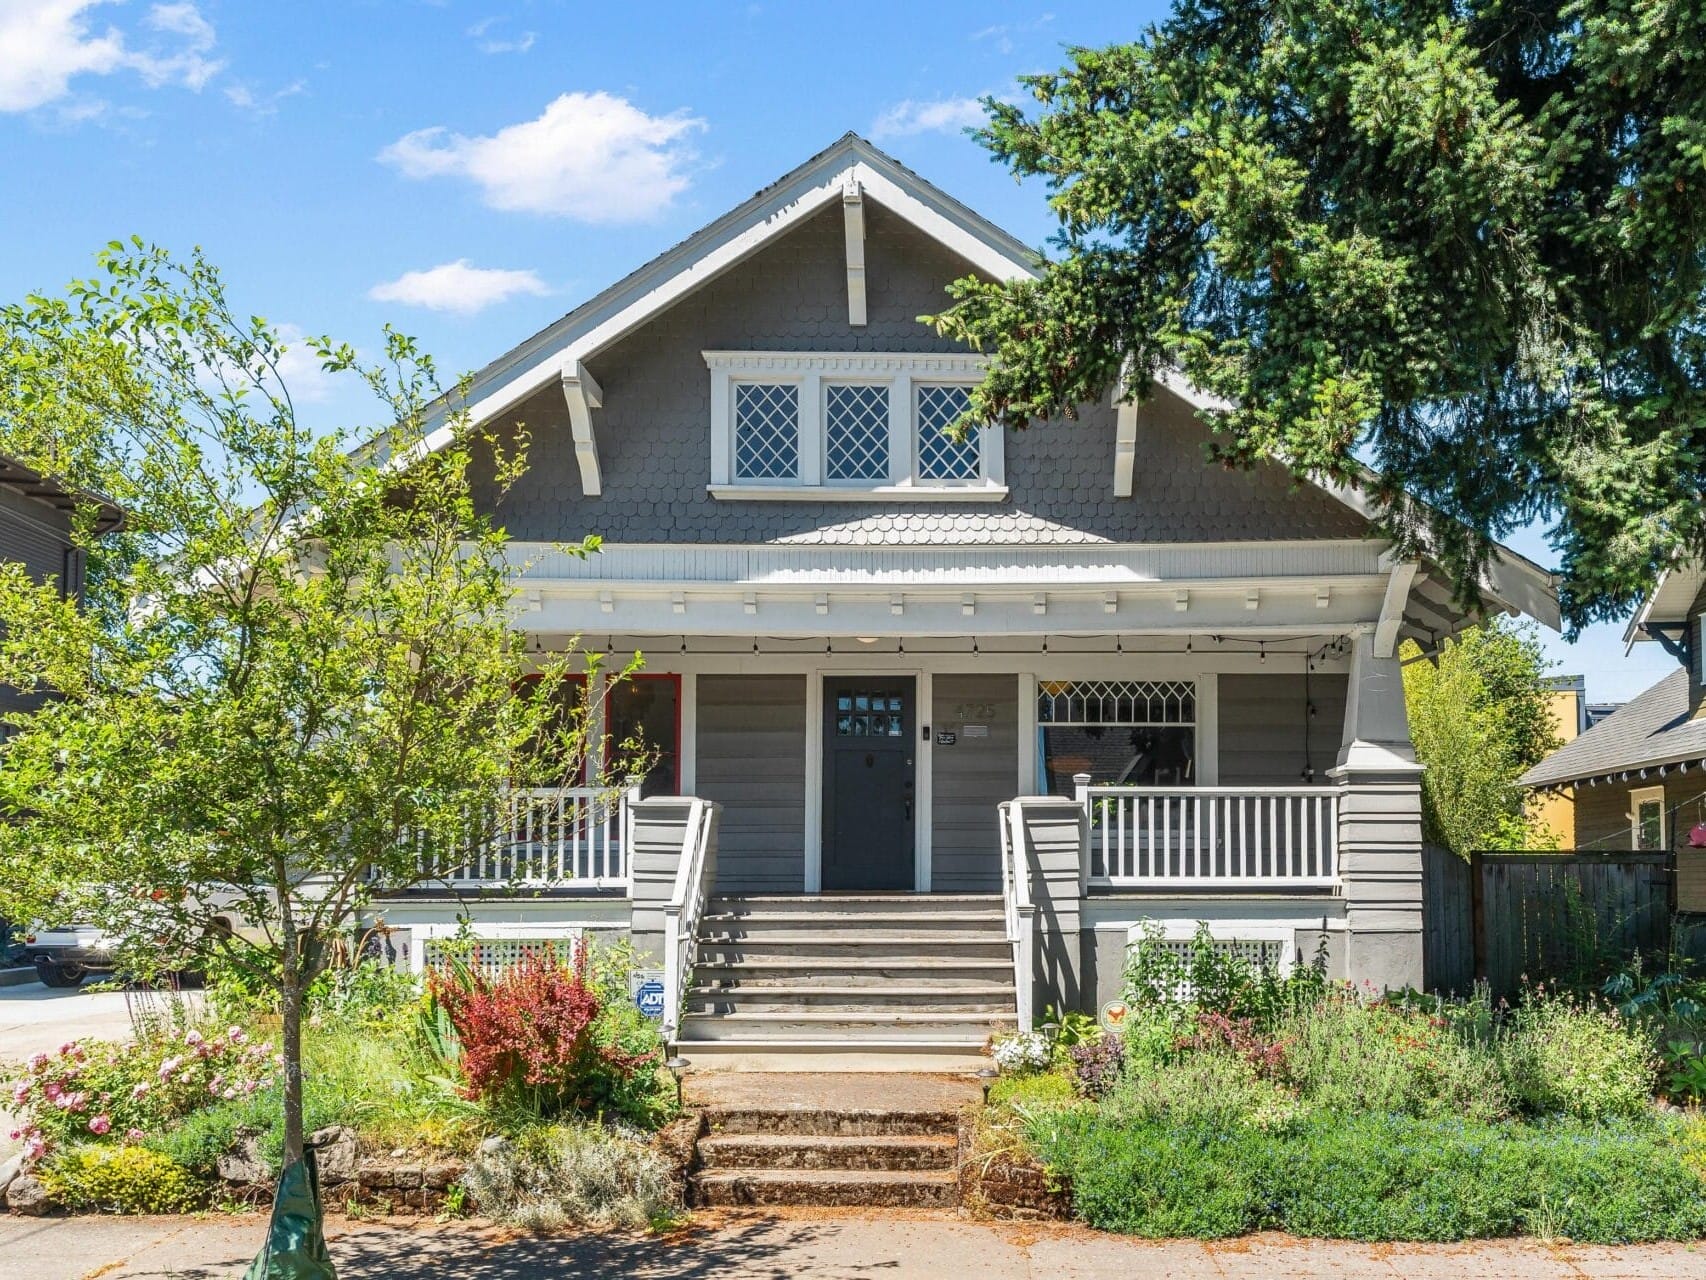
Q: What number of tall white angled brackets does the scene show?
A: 4